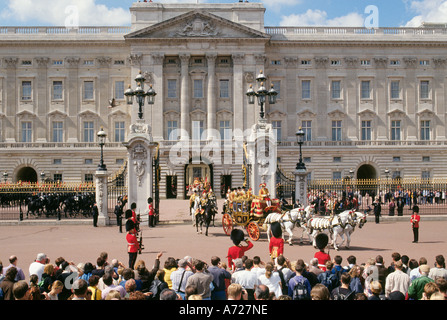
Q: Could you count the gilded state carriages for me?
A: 1